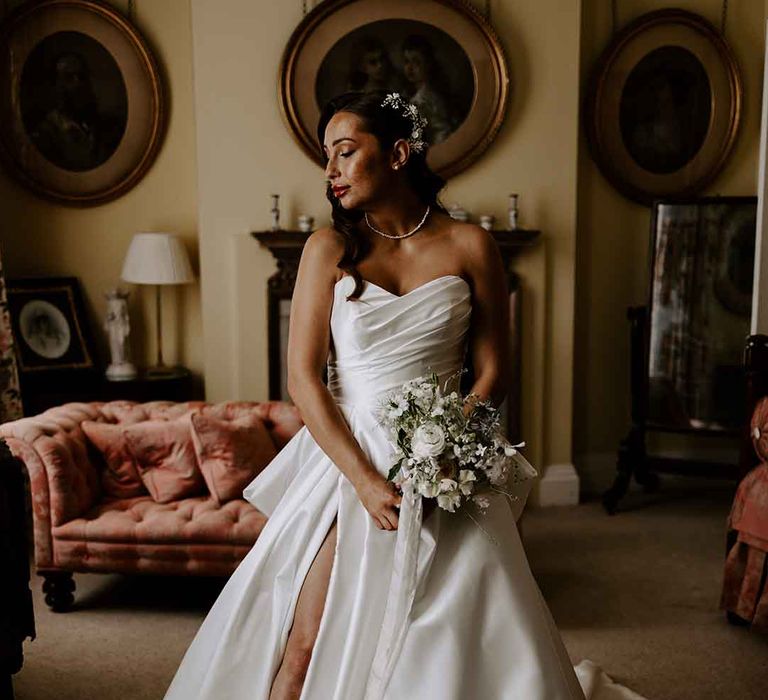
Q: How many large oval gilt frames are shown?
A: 3